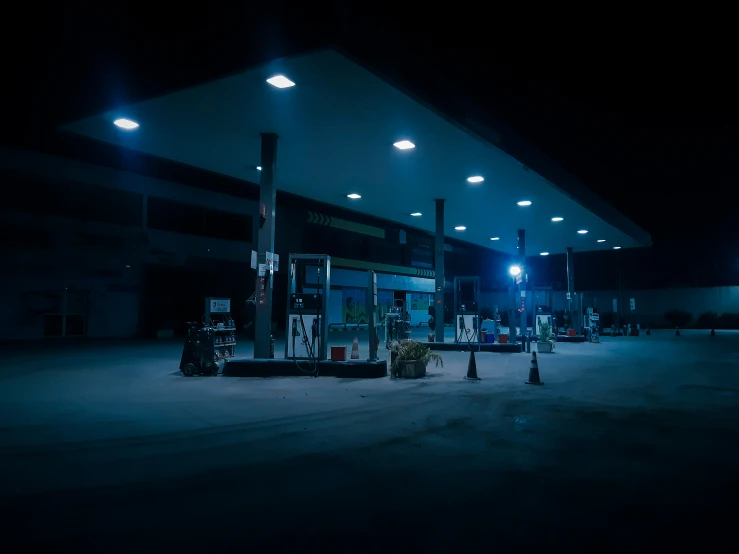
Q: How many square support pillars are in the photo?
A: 4